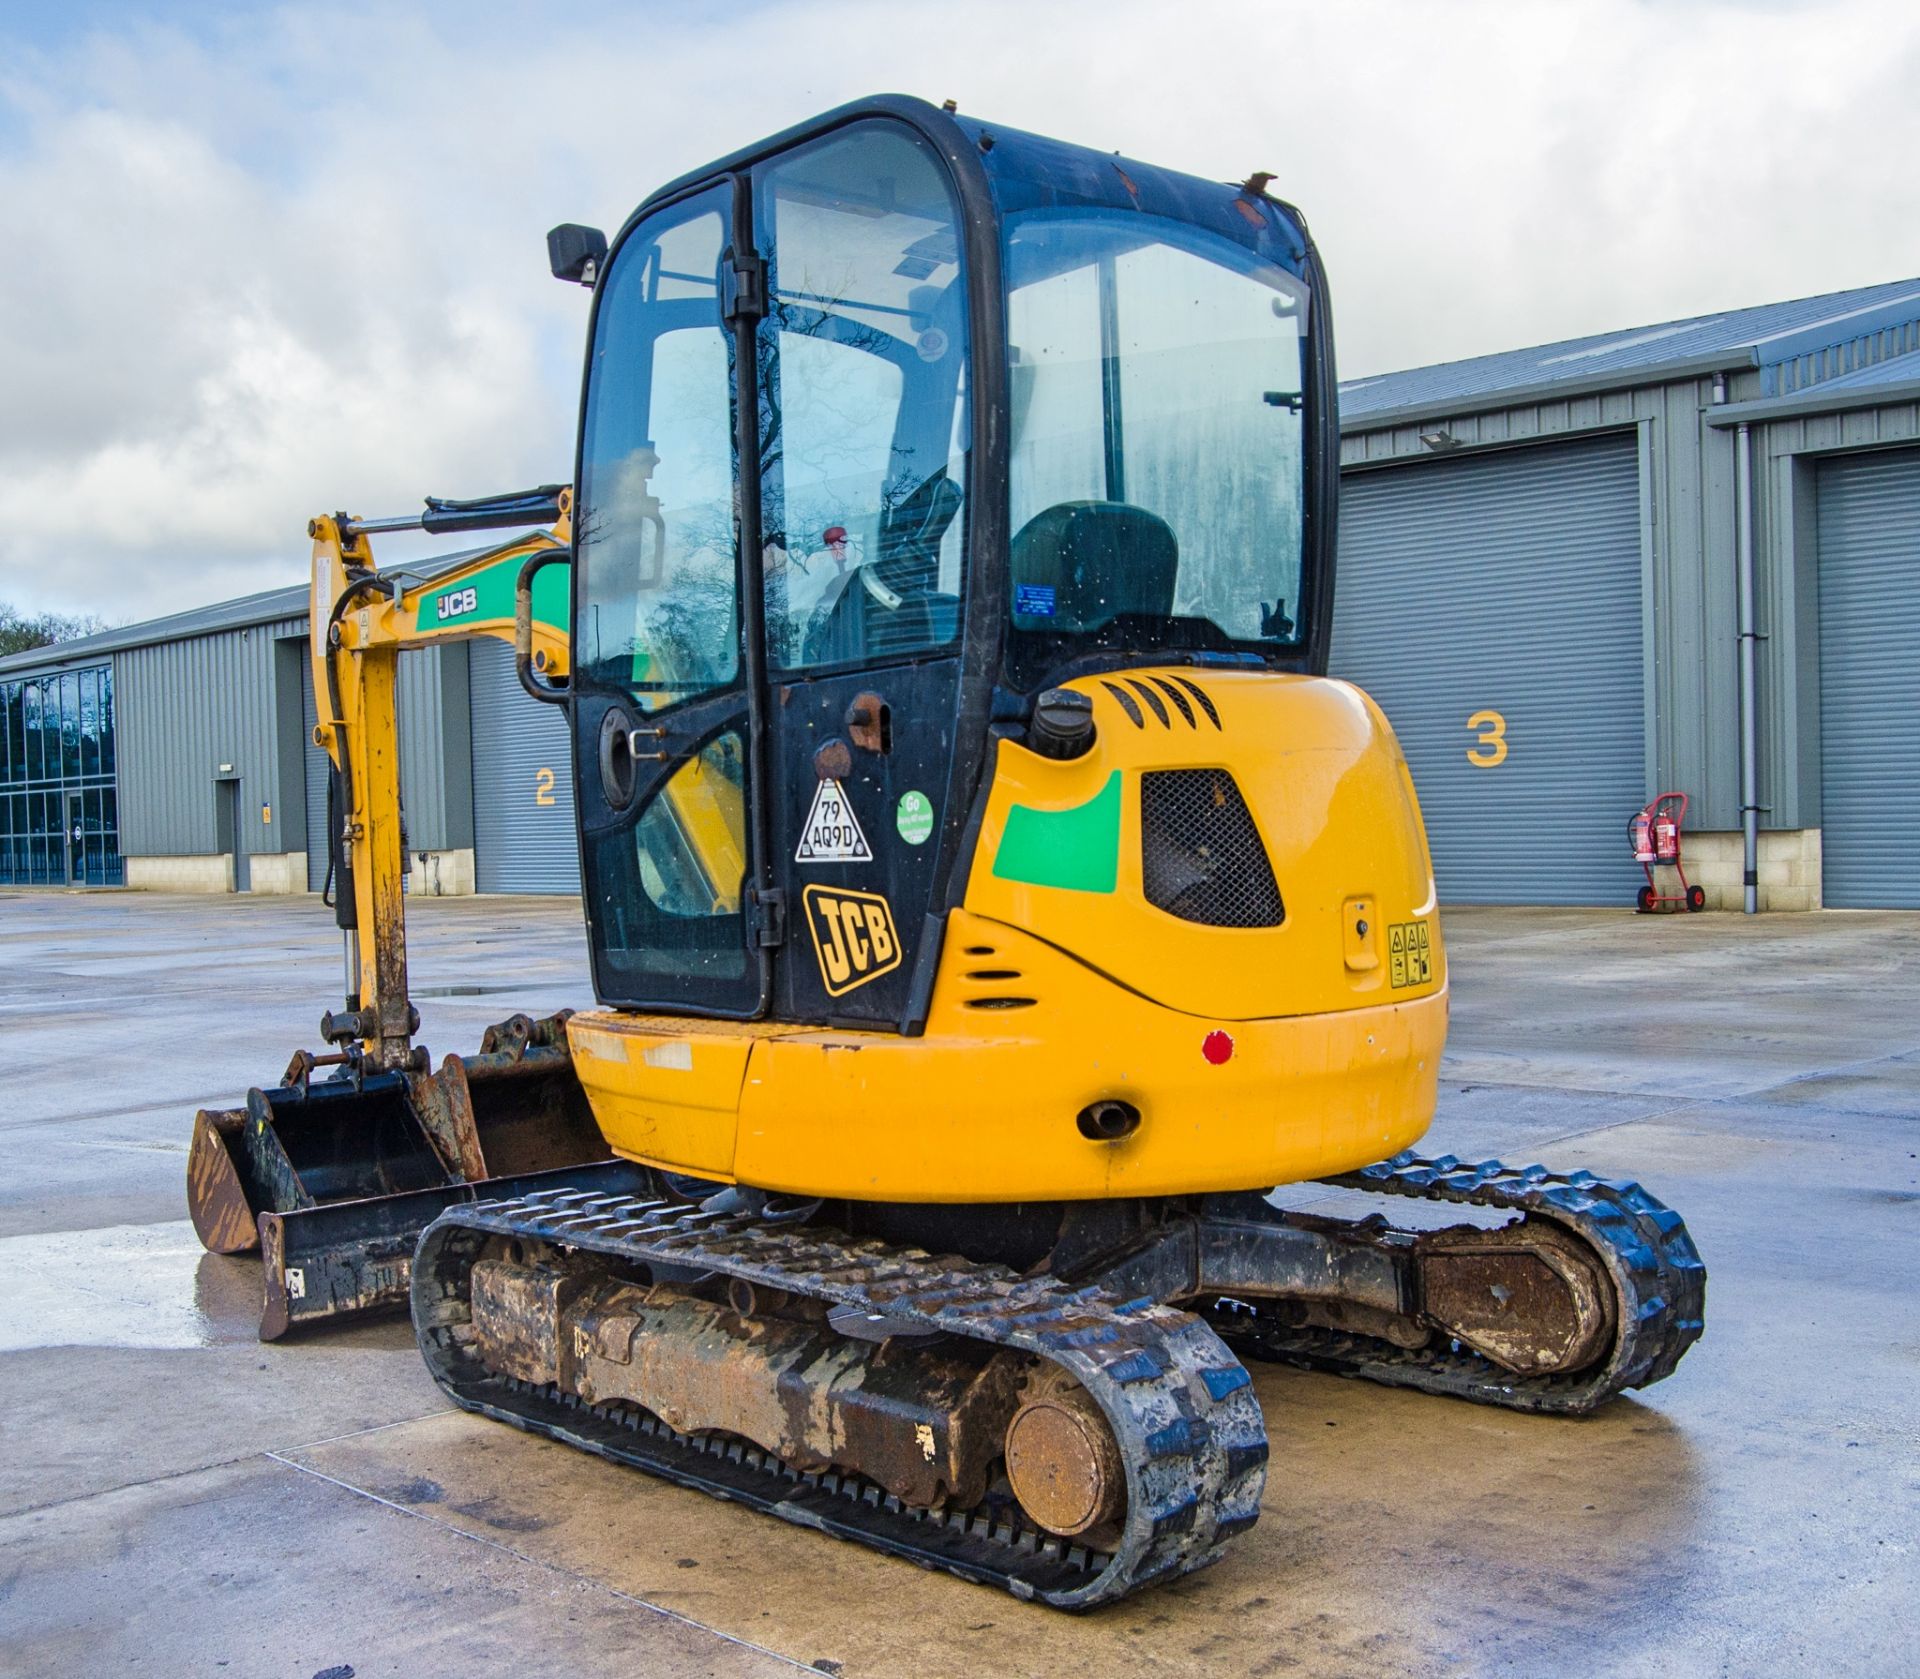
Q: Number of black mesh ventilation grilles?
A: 1